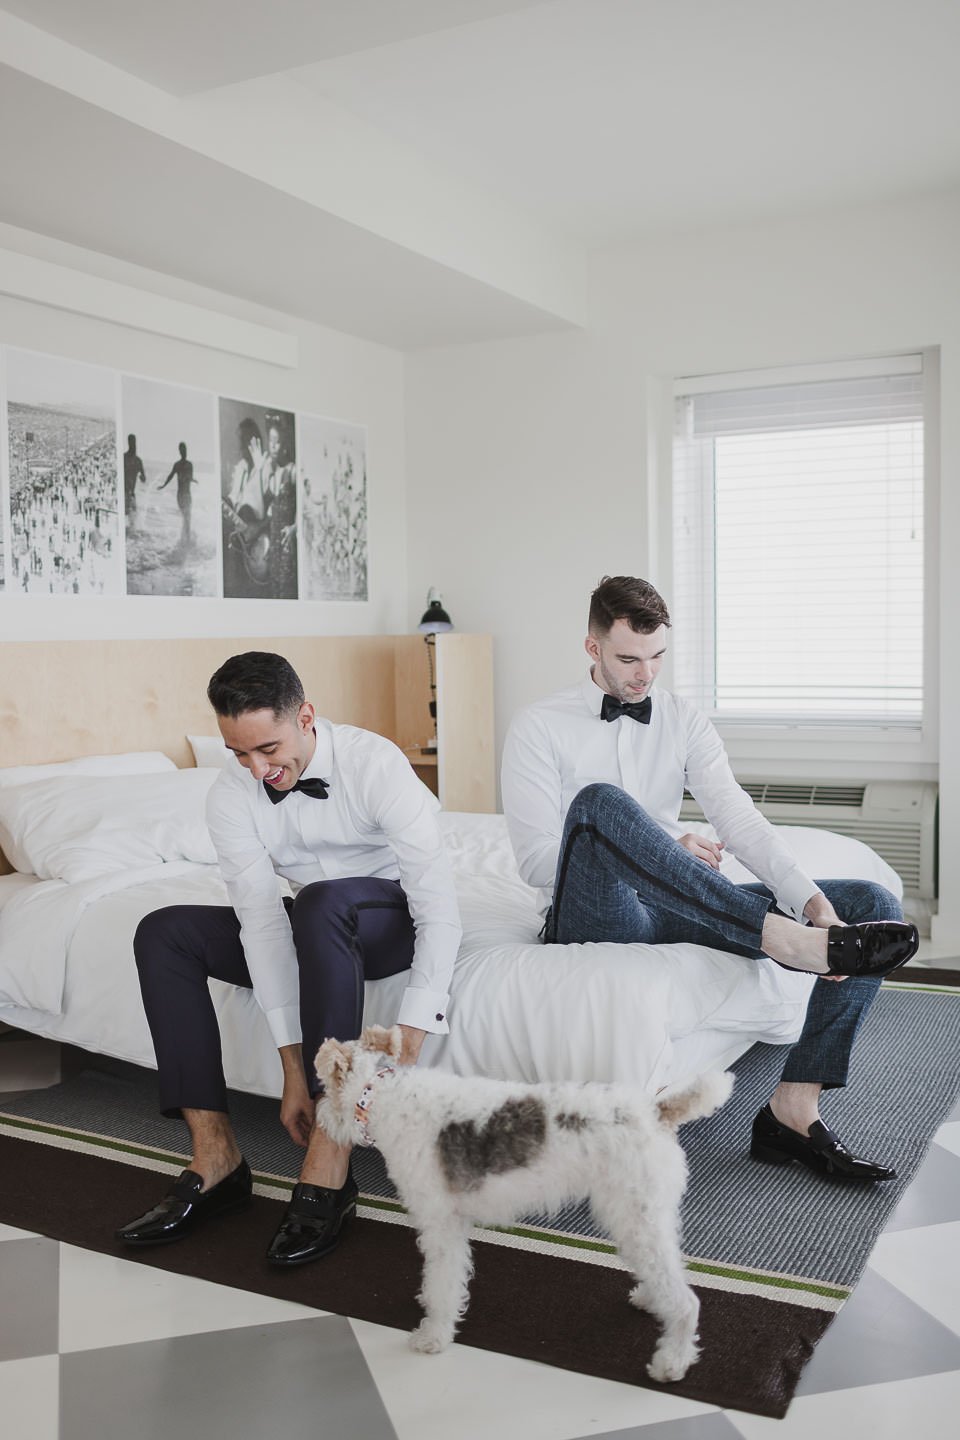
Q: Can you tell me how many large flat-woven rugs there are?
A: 1